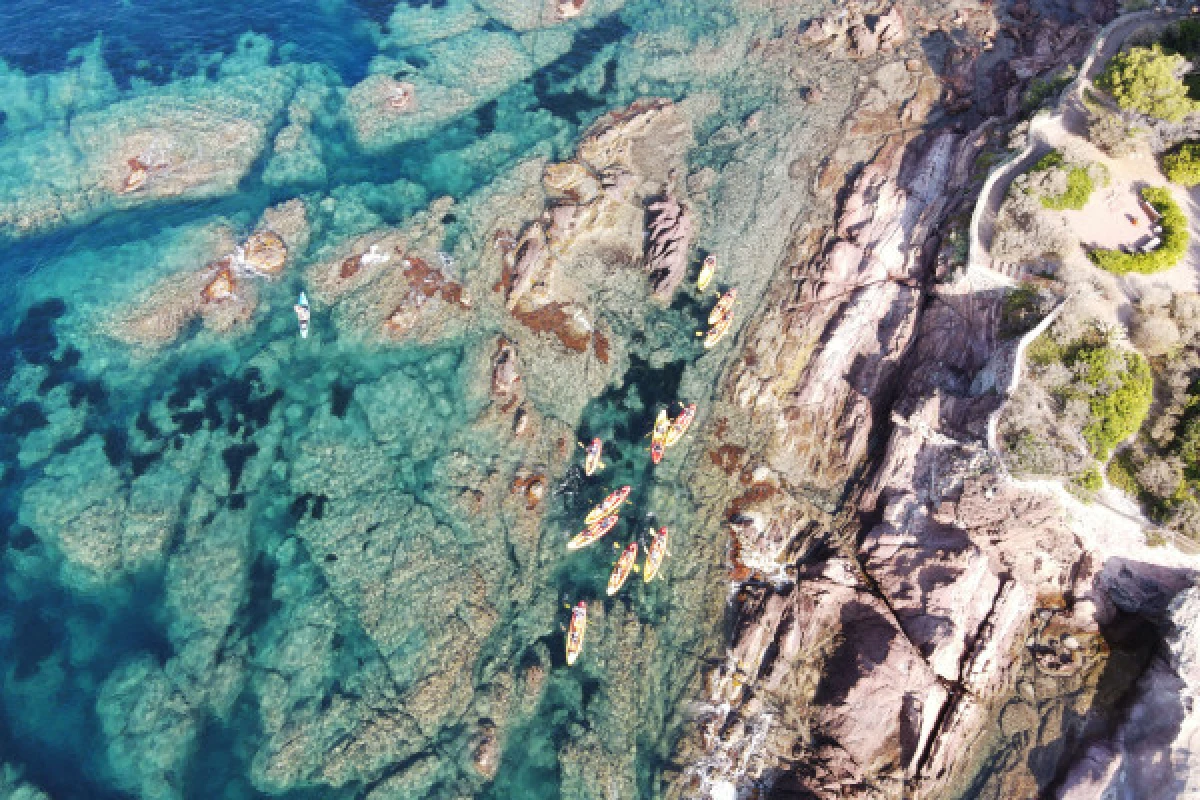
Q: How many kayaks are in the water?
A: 12